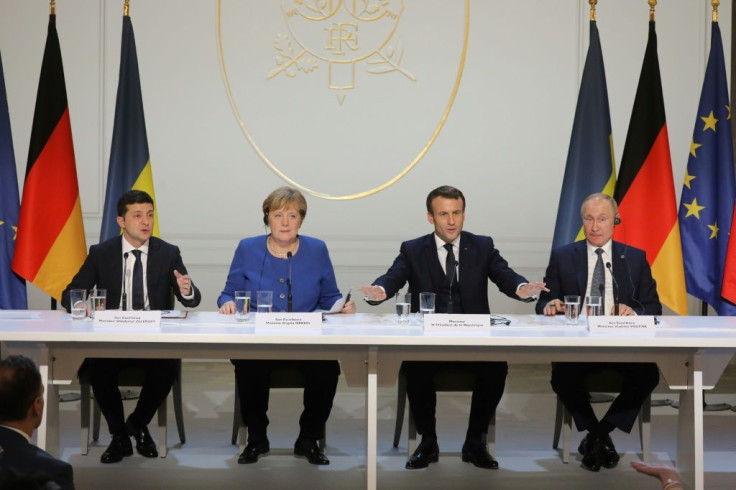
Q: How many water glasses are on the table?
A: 8